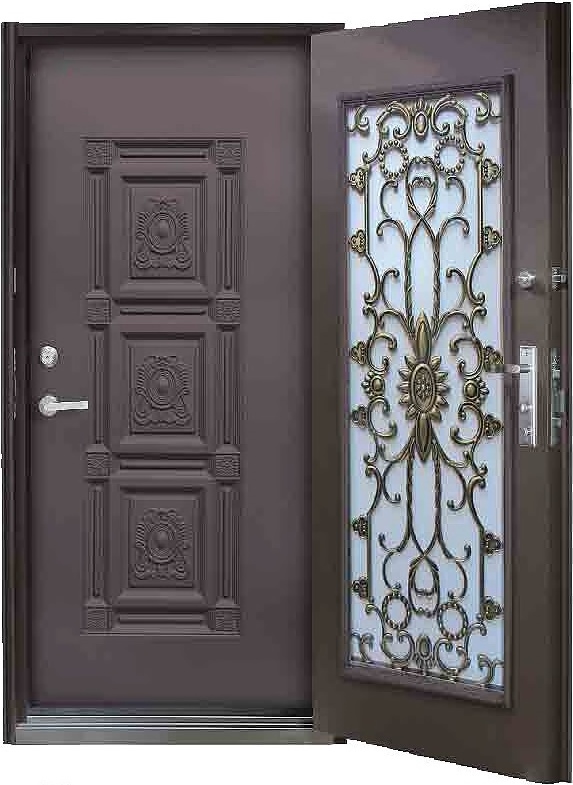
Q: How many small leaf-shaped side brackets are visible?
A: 12